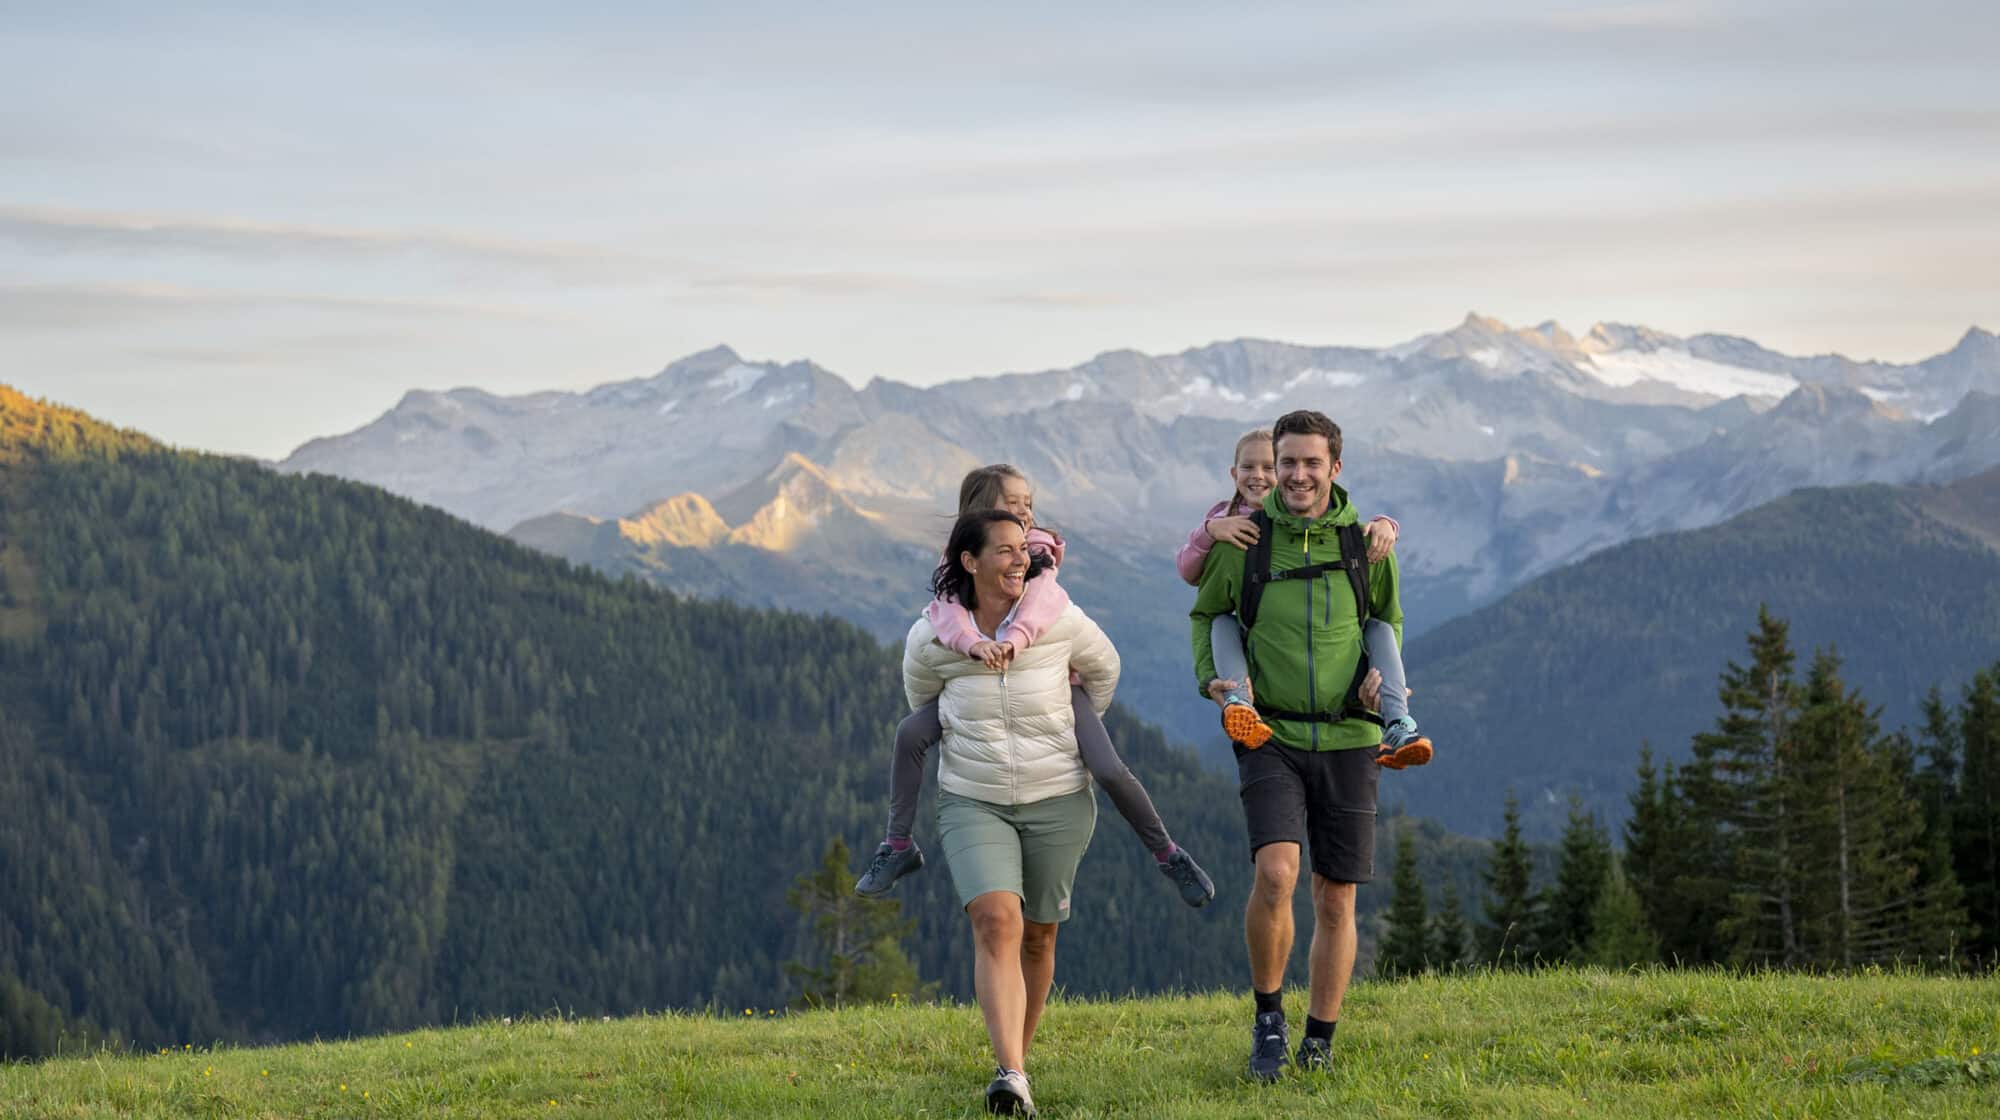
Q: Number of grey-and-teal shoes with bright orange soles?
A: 2